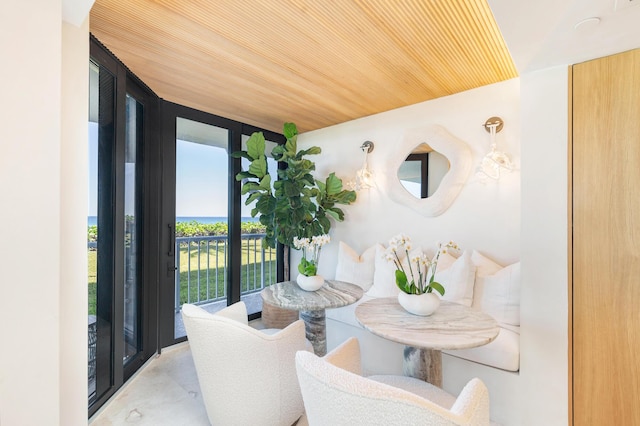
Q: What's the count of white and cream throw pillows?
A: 4